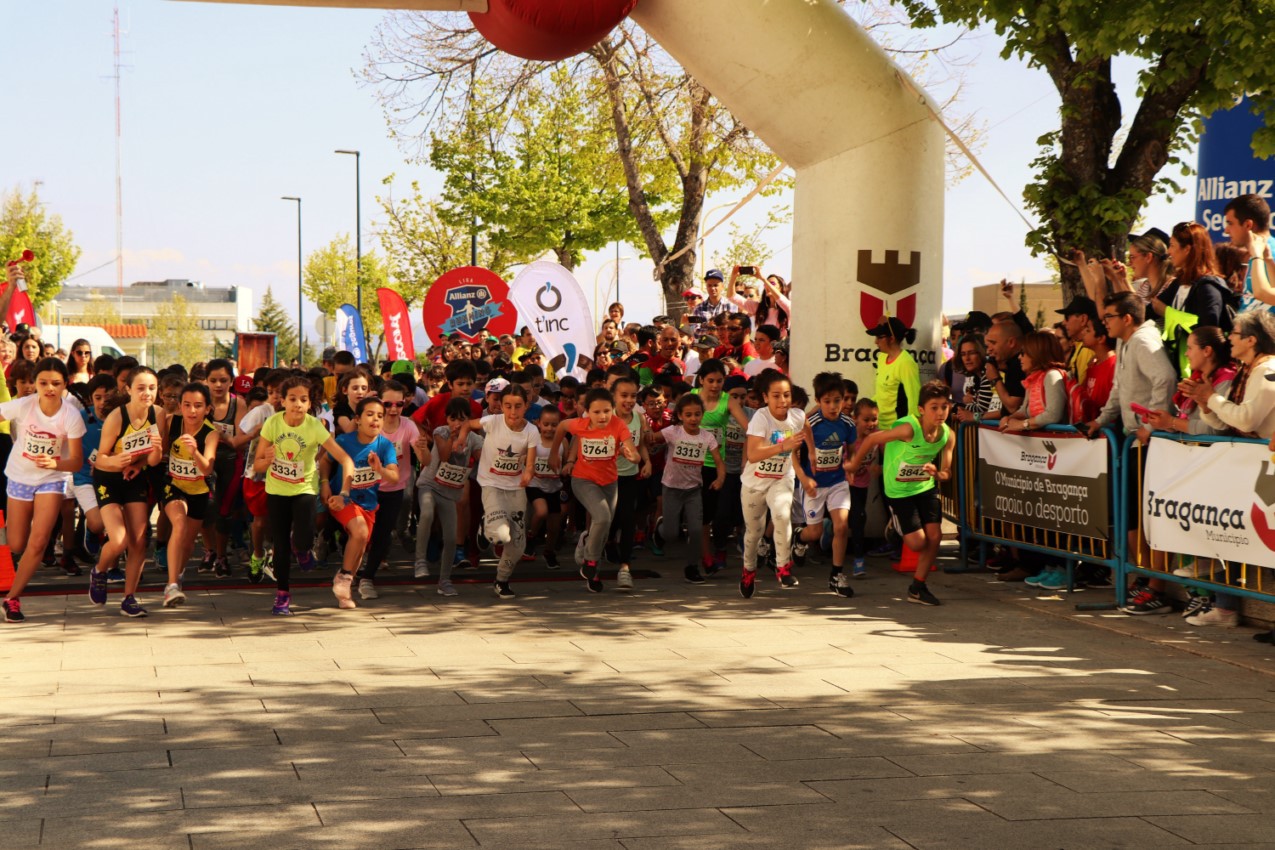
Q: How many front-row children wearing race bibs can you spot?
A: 12